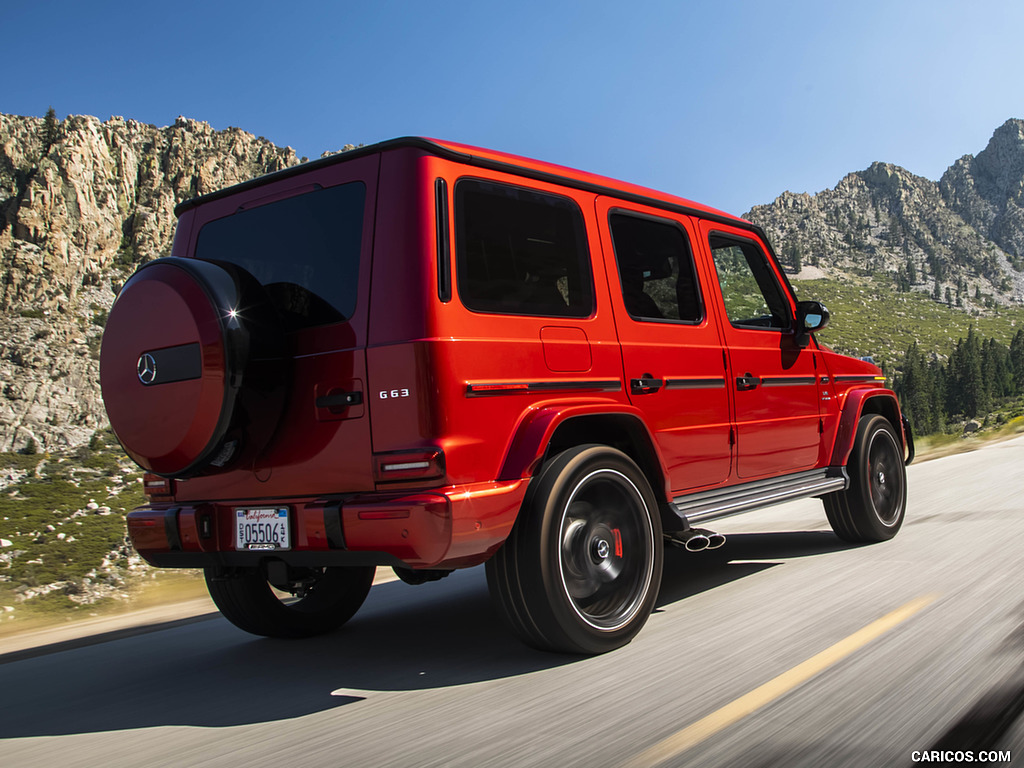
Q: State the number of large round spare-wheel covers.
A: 1